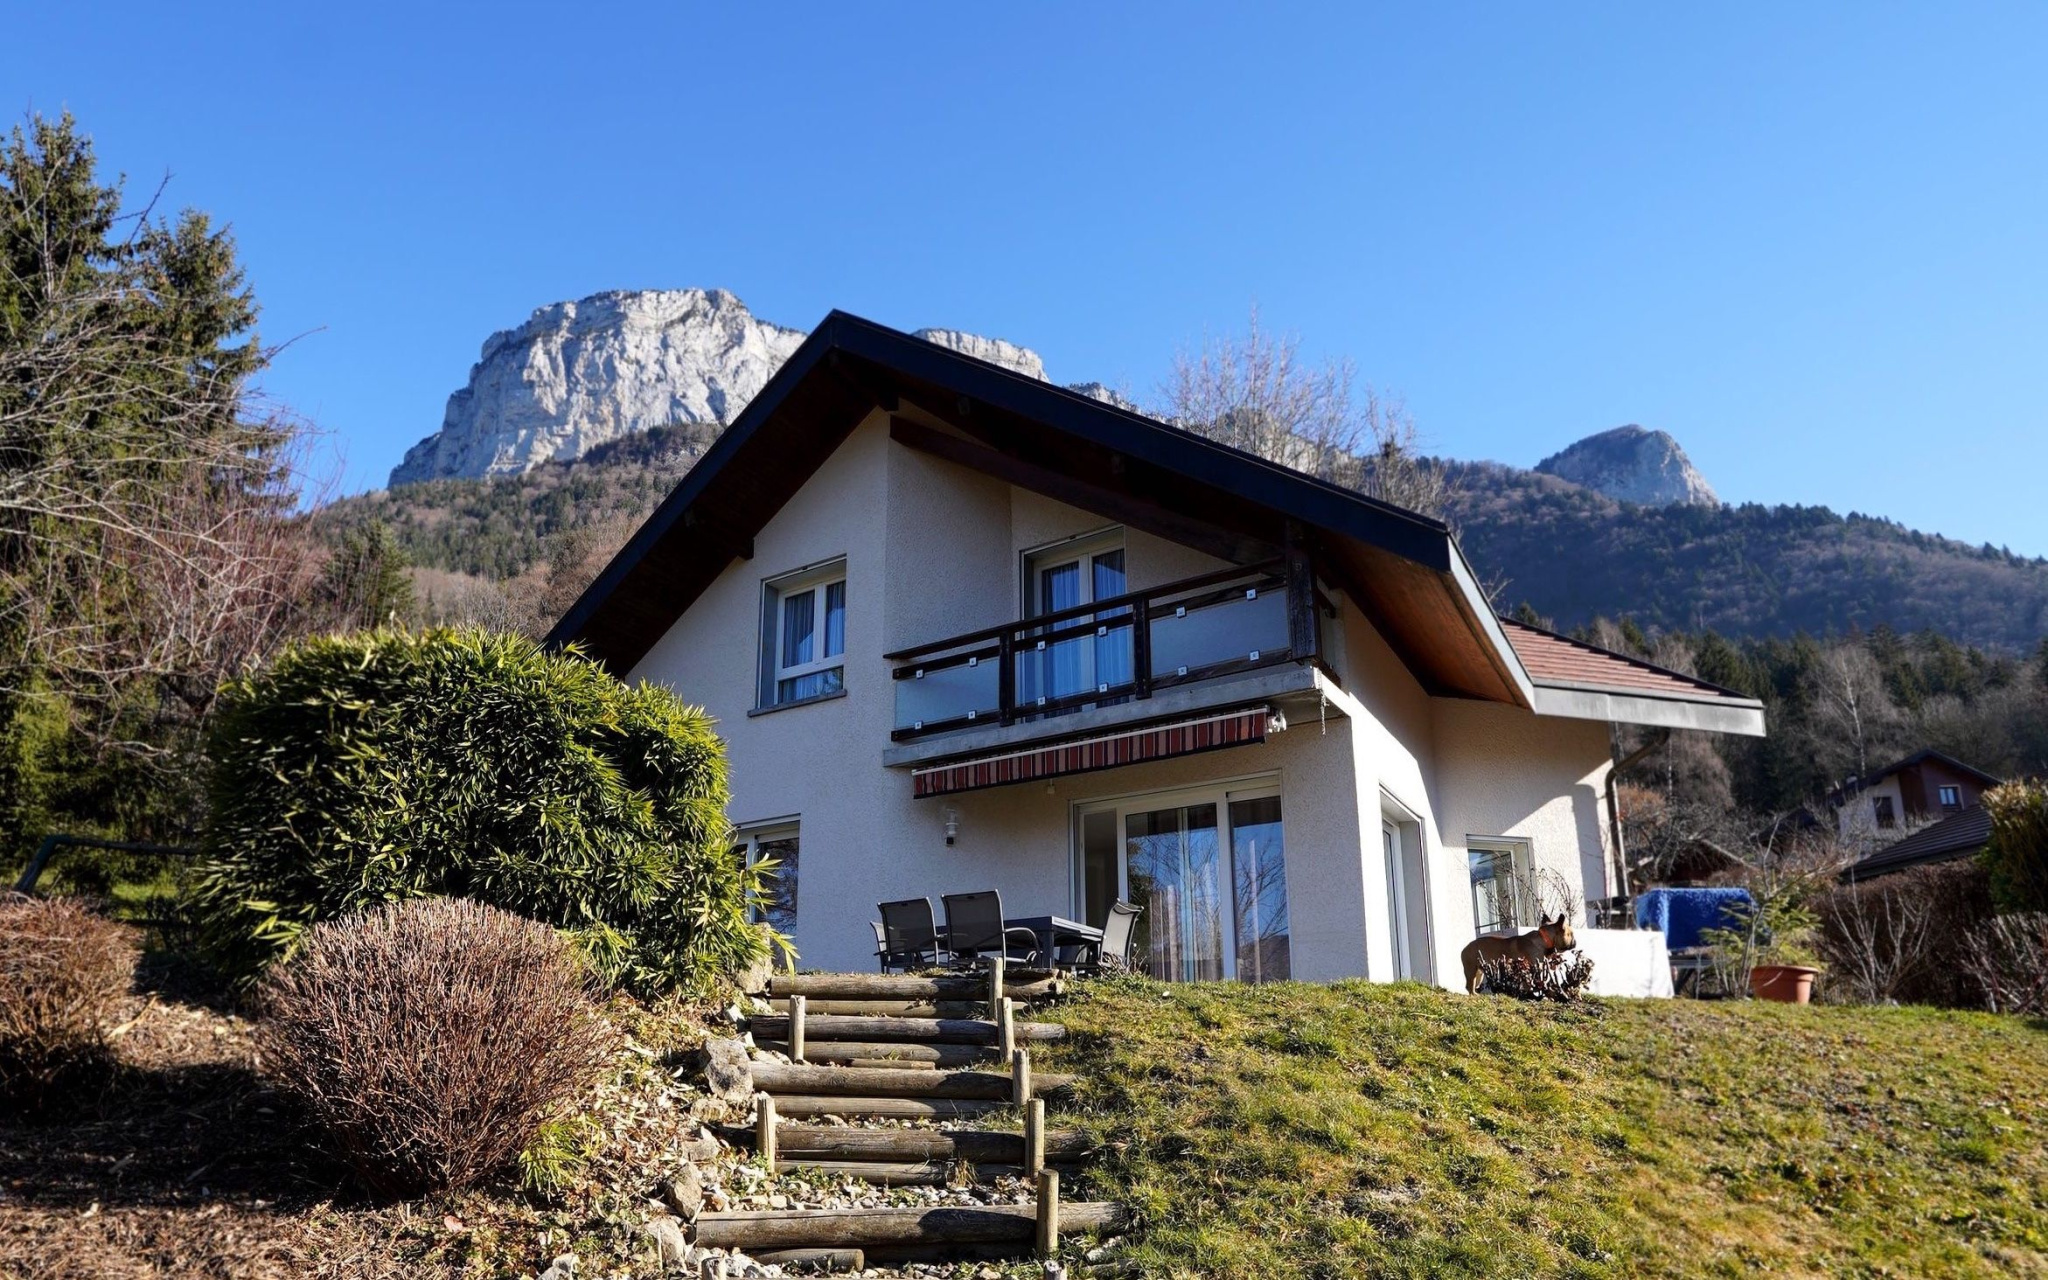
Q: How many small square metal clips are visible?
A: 12